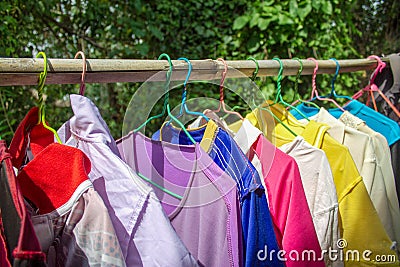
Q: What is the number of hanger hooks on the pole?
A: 11